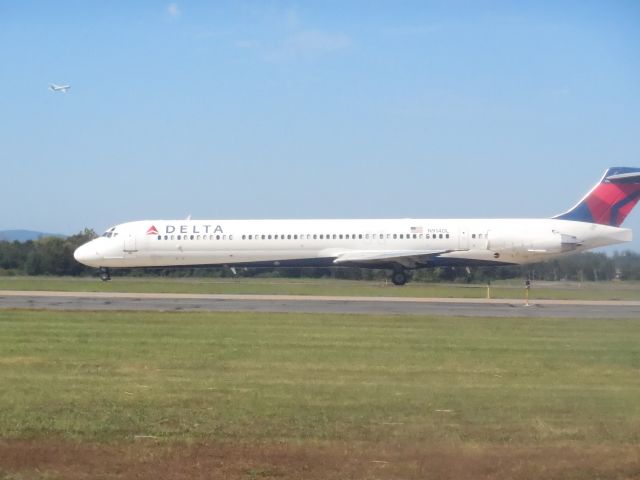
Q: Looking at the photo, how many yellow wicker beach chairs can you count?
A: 0